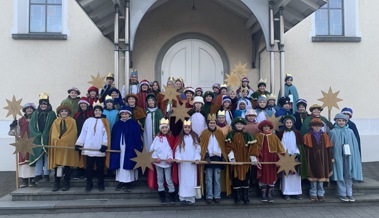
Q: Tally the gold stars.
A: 11